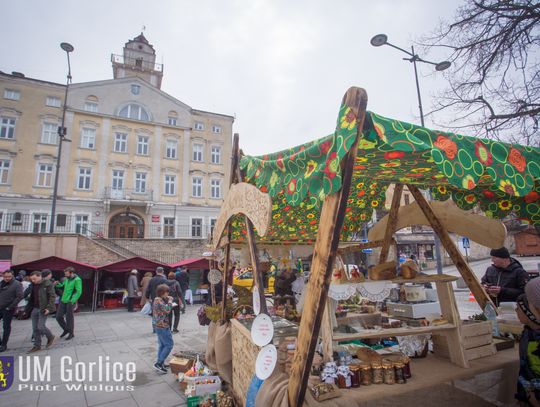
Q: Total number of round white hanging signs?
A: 3